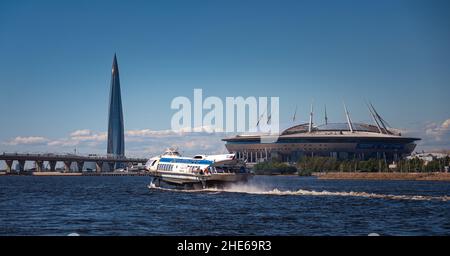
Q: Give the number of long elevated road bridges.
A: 1